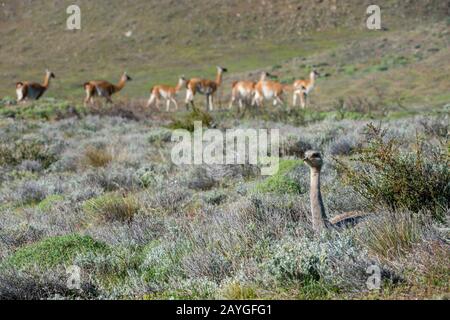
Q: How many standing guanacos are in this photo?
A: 7